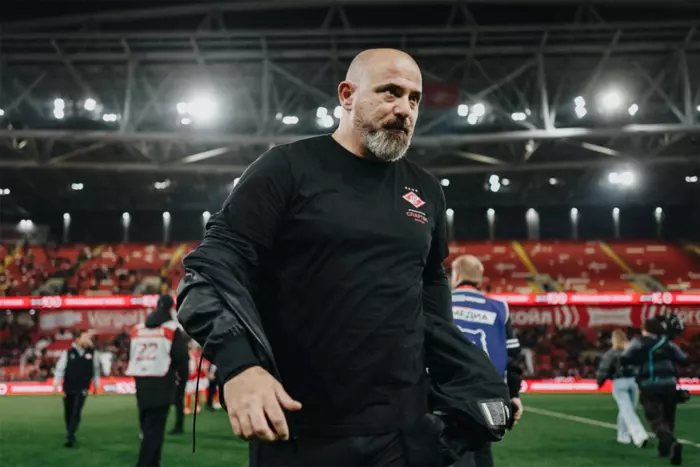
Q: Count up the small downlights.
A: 10